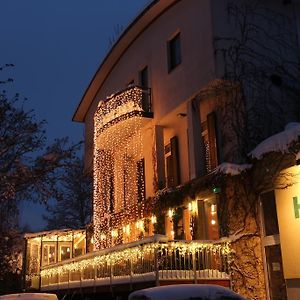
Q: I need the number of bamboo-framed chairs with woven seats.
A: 0